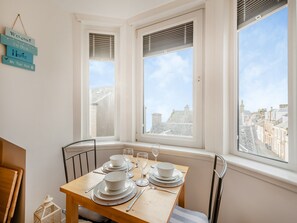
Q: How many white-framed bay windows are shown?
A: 3